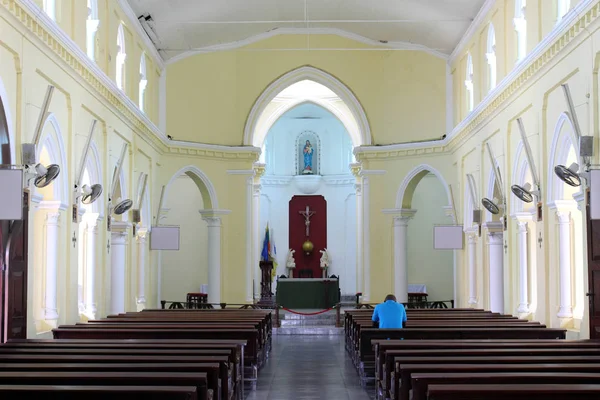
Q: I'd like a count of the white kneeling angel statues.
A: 2